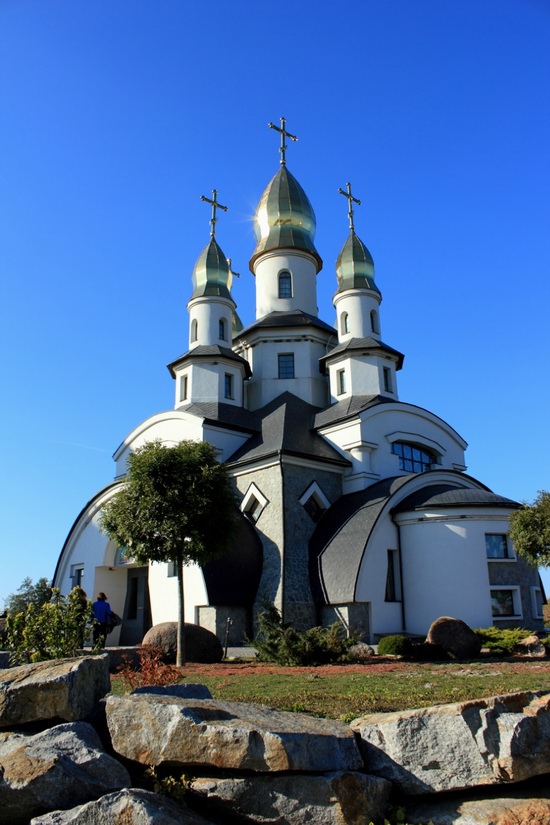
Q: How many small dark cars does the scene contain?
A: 0